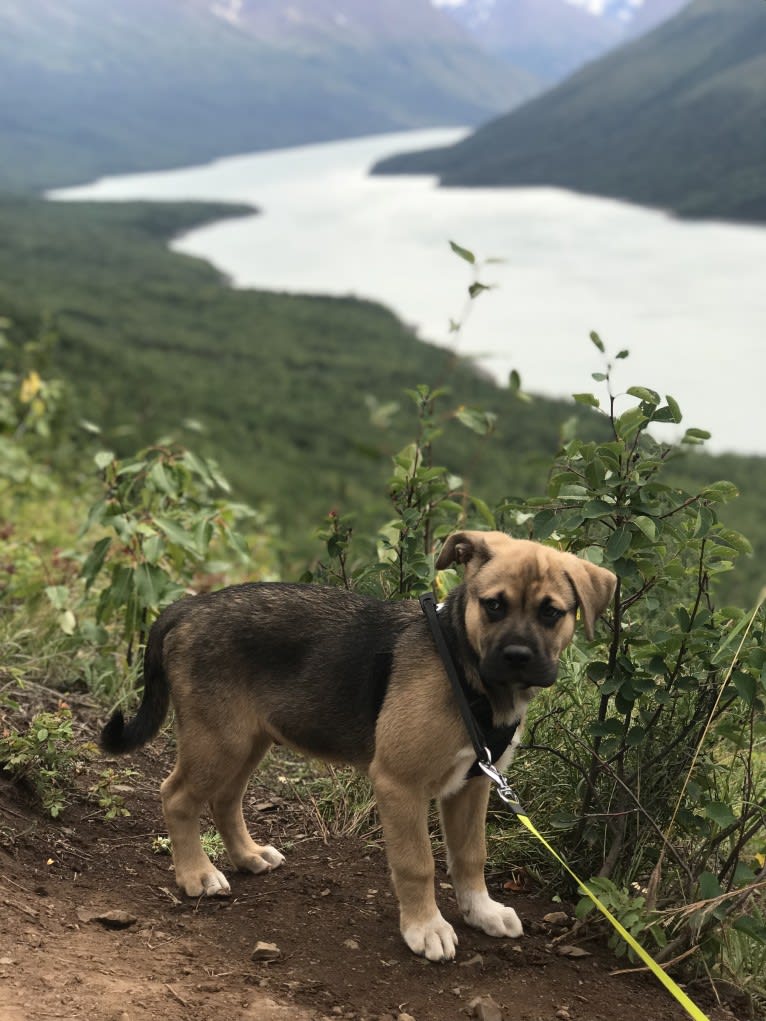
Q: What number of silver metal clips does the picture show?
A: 1